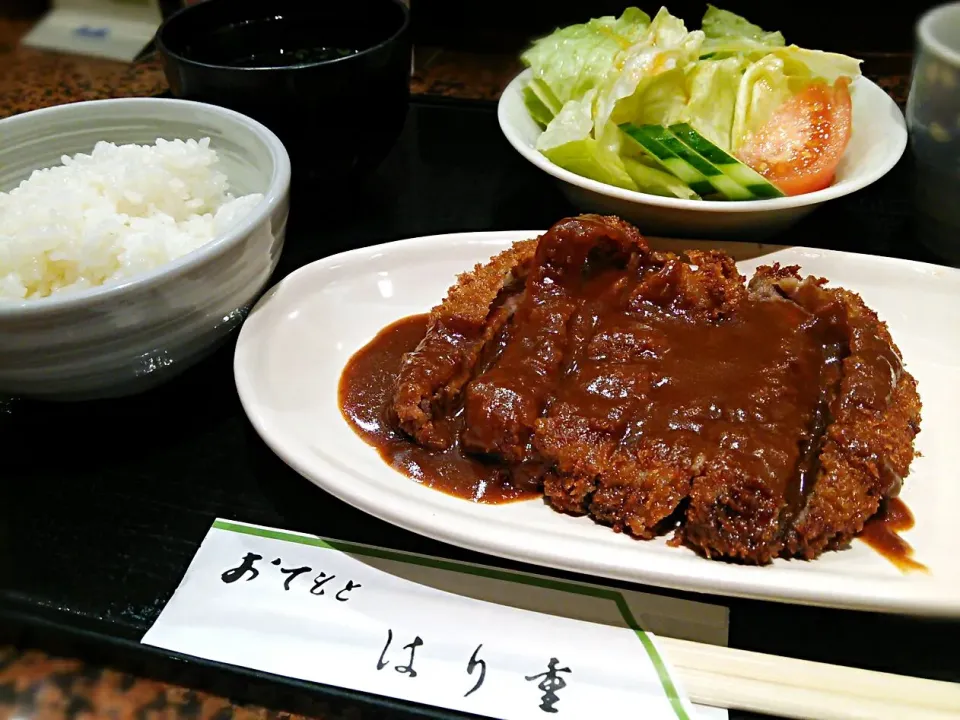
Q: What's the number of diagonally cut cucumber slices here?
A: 3